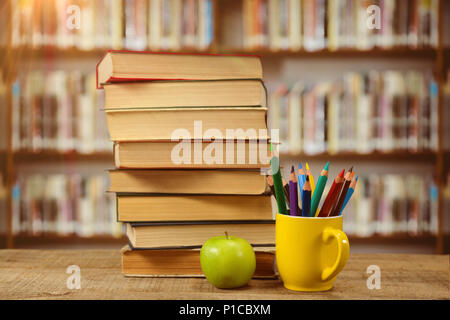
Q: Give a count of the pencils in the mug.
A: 12